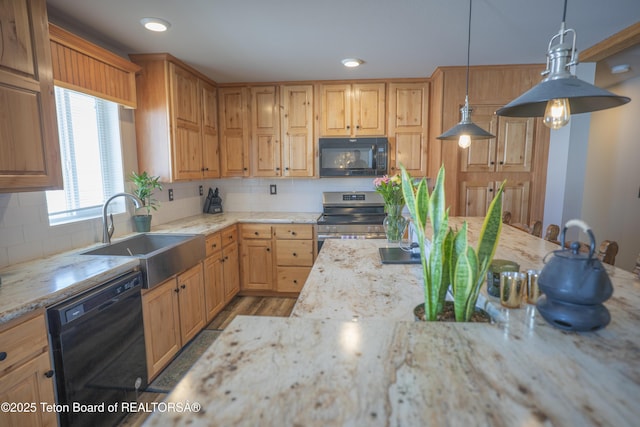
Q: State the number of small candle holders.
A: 2